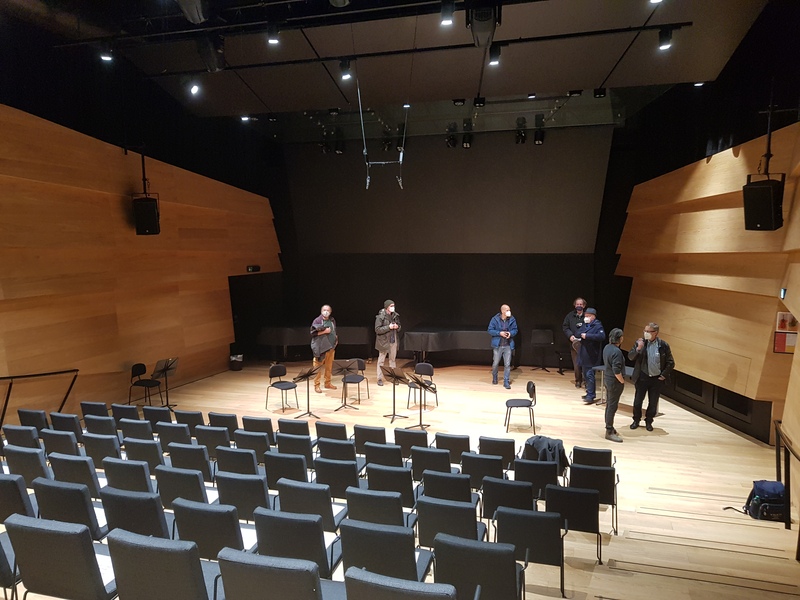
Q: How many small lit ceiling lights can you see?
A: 12